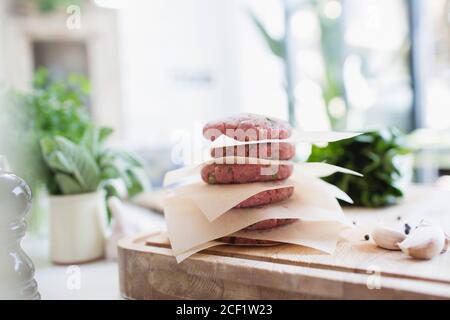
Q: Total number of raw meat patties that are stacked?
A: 6